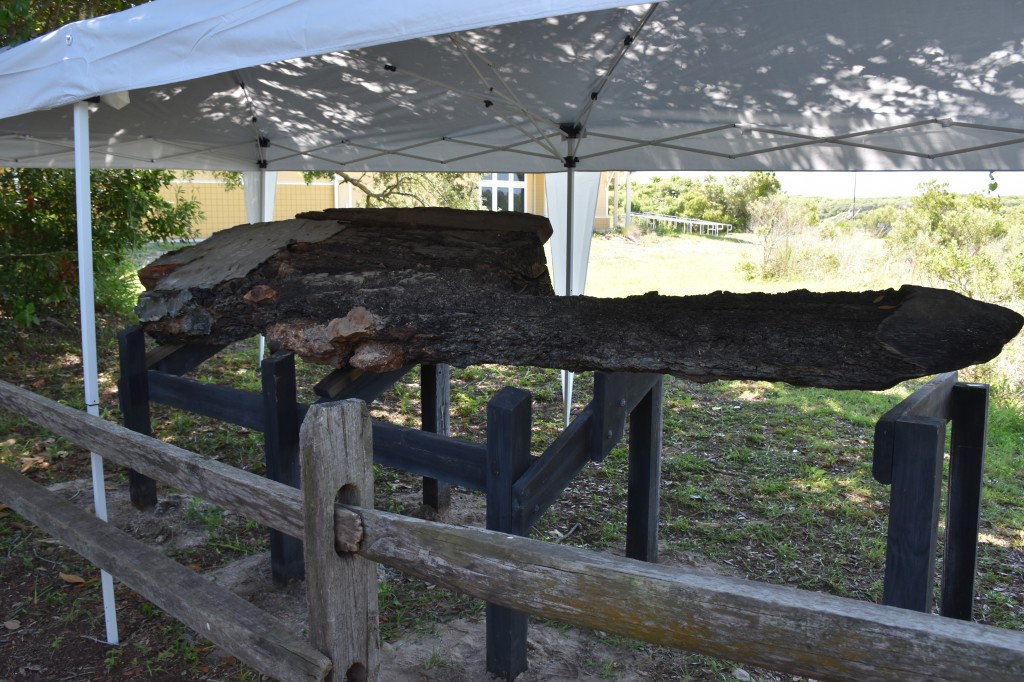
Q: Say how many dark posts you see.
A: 7